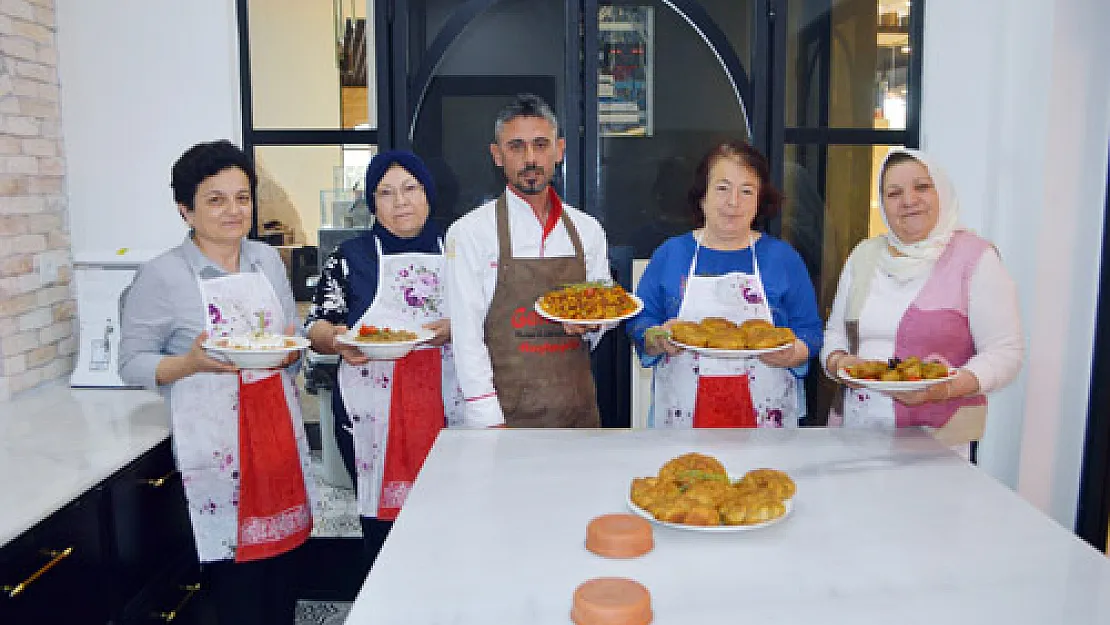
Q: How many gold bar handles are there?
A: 3